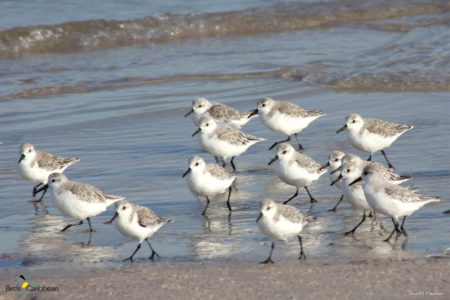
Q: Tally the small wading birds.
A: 14